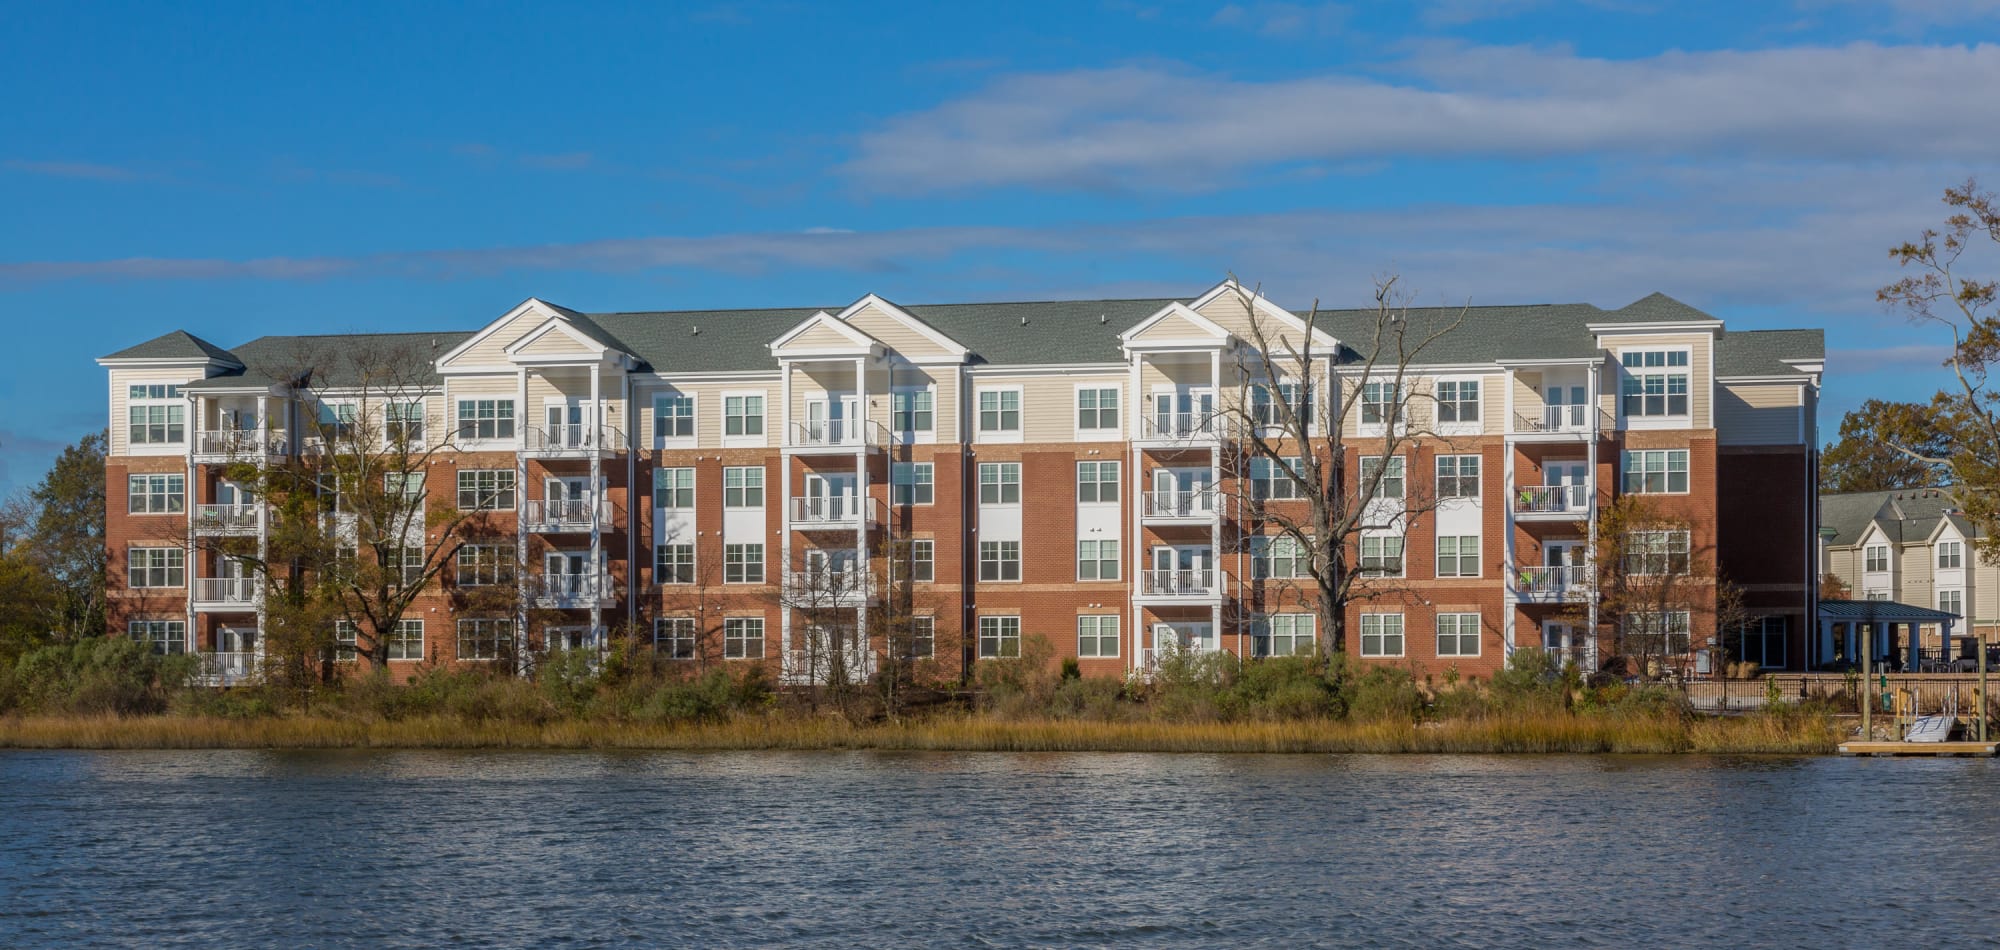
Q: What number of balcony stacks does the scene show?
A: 5